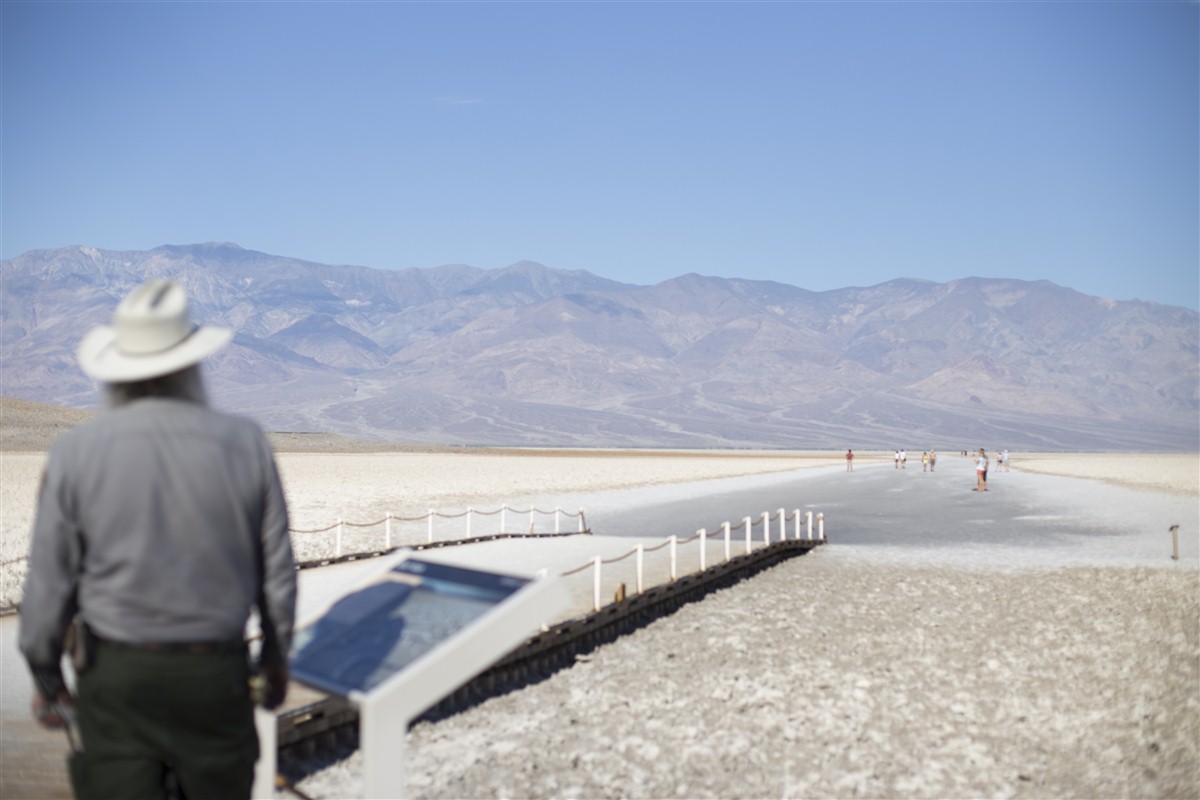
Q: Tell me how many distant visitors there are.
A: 11